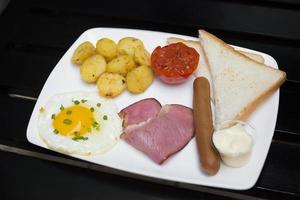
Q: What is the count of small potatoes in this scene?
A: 8